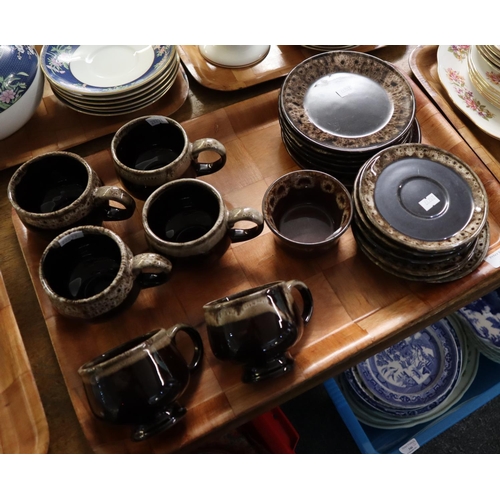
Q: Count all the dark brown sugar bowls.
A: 1